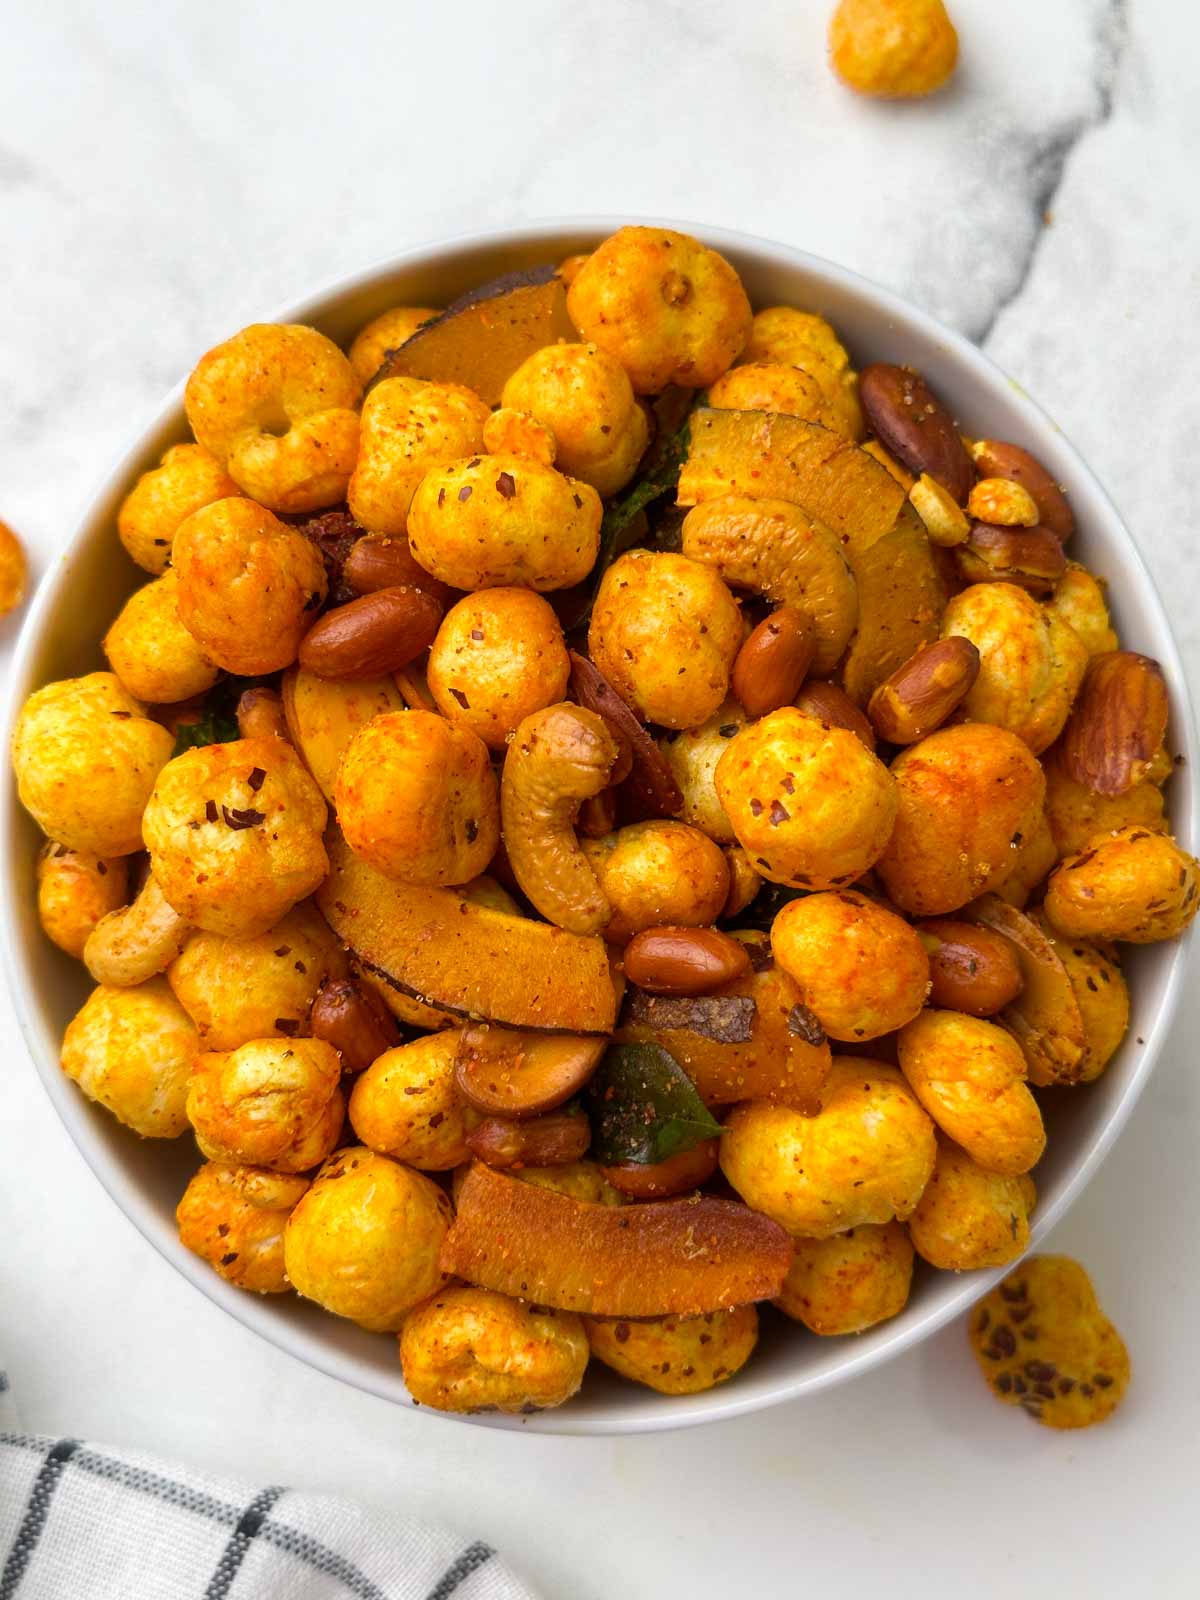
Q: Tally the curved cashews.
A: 3